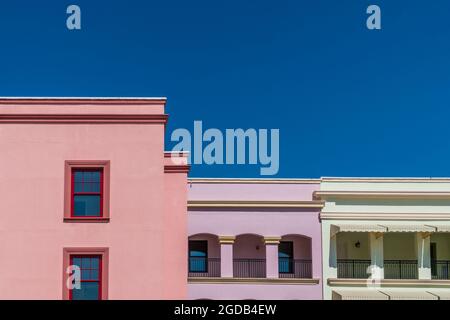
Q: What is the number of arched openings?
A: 3